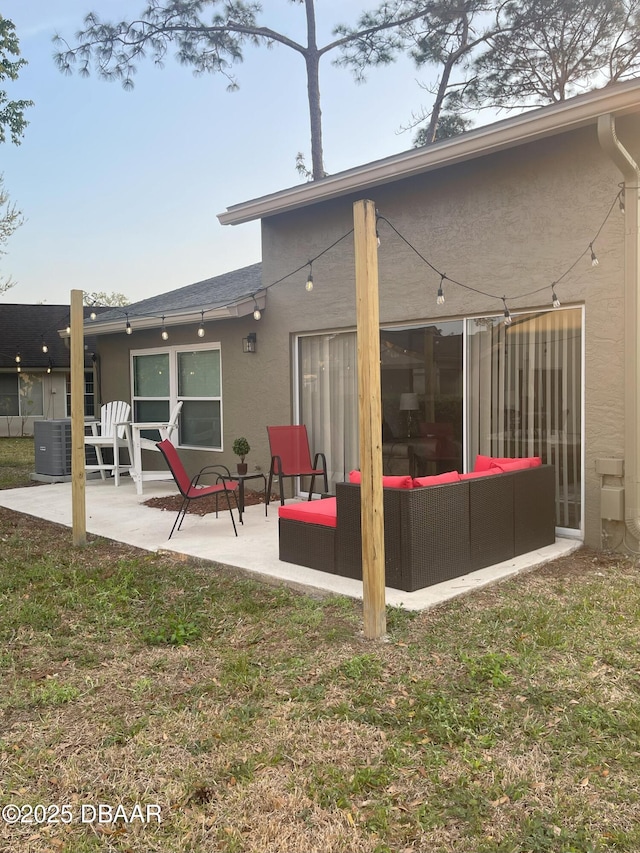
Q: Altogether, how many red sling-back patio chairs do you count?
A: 2